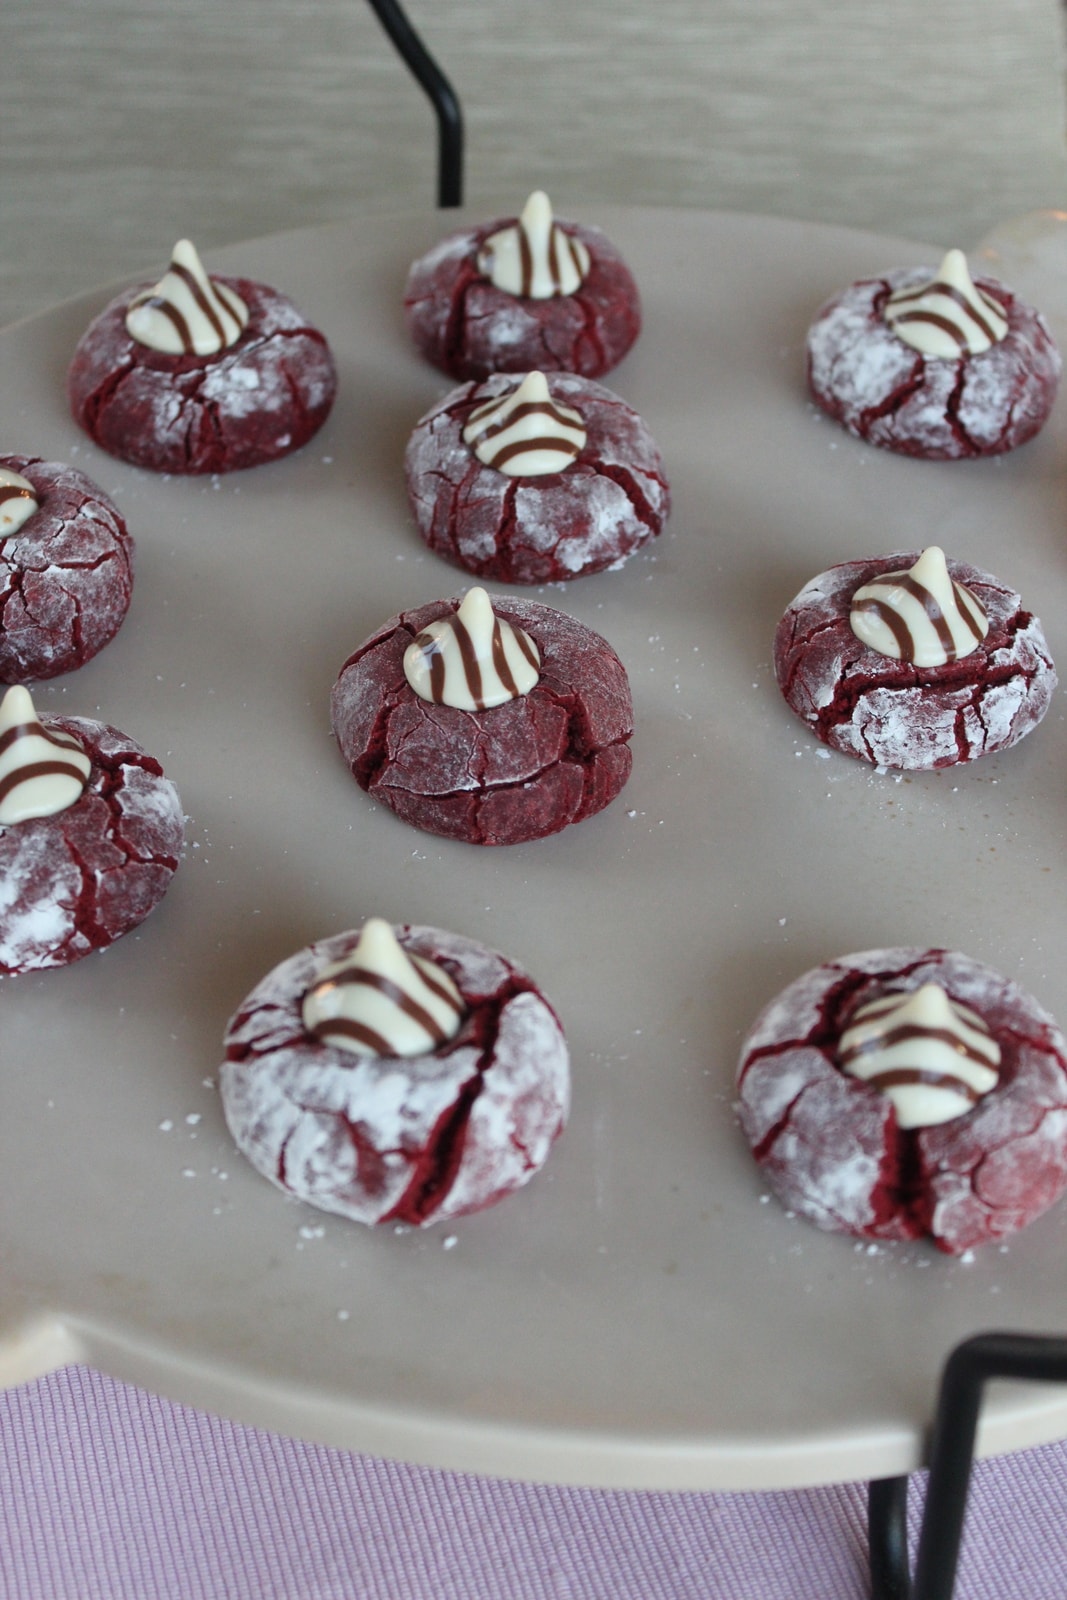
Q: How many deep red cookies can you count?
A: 10